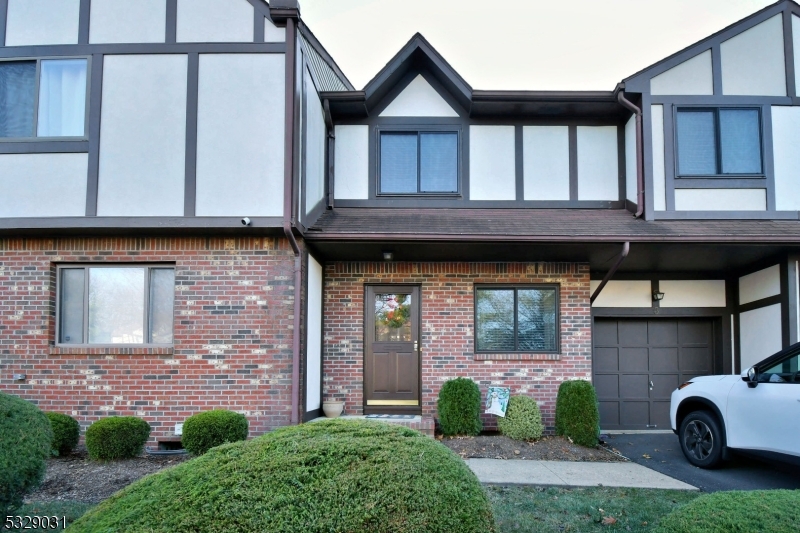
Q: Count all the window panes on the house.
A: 11